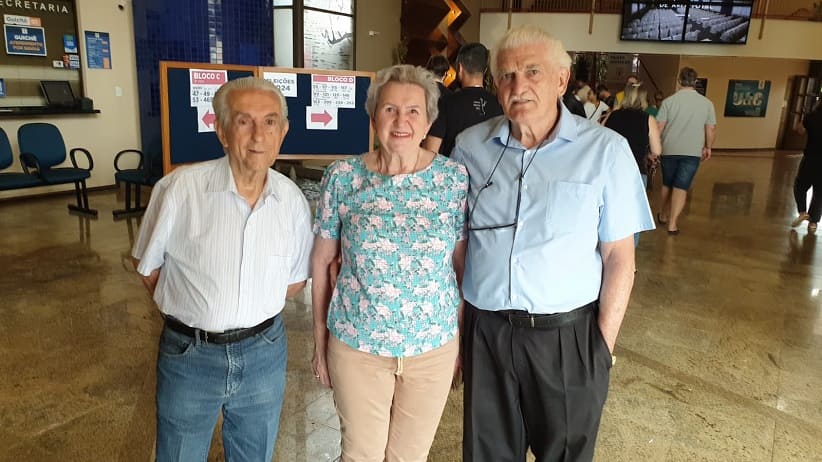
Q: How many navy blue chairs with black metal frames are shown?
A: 3